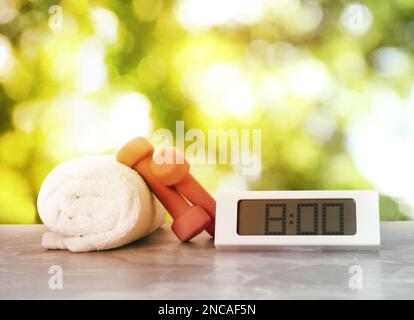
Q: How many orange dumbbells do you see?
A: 2